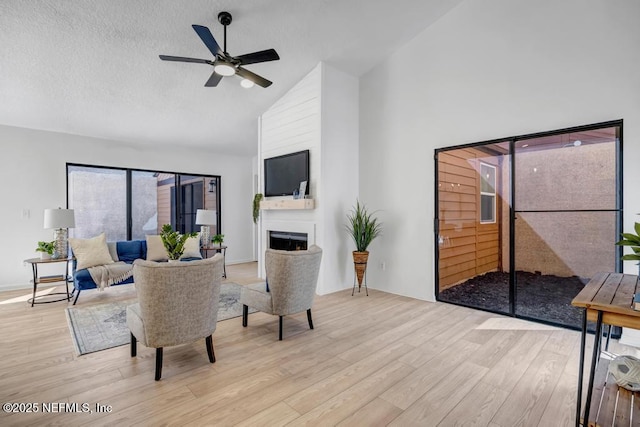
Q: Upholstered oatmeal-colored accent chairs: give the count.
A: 2